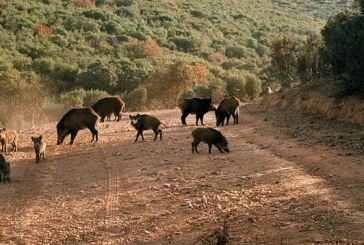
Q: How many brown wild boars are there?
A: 9